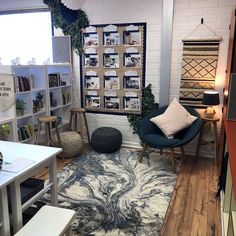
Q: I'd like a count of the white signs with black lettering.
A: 1